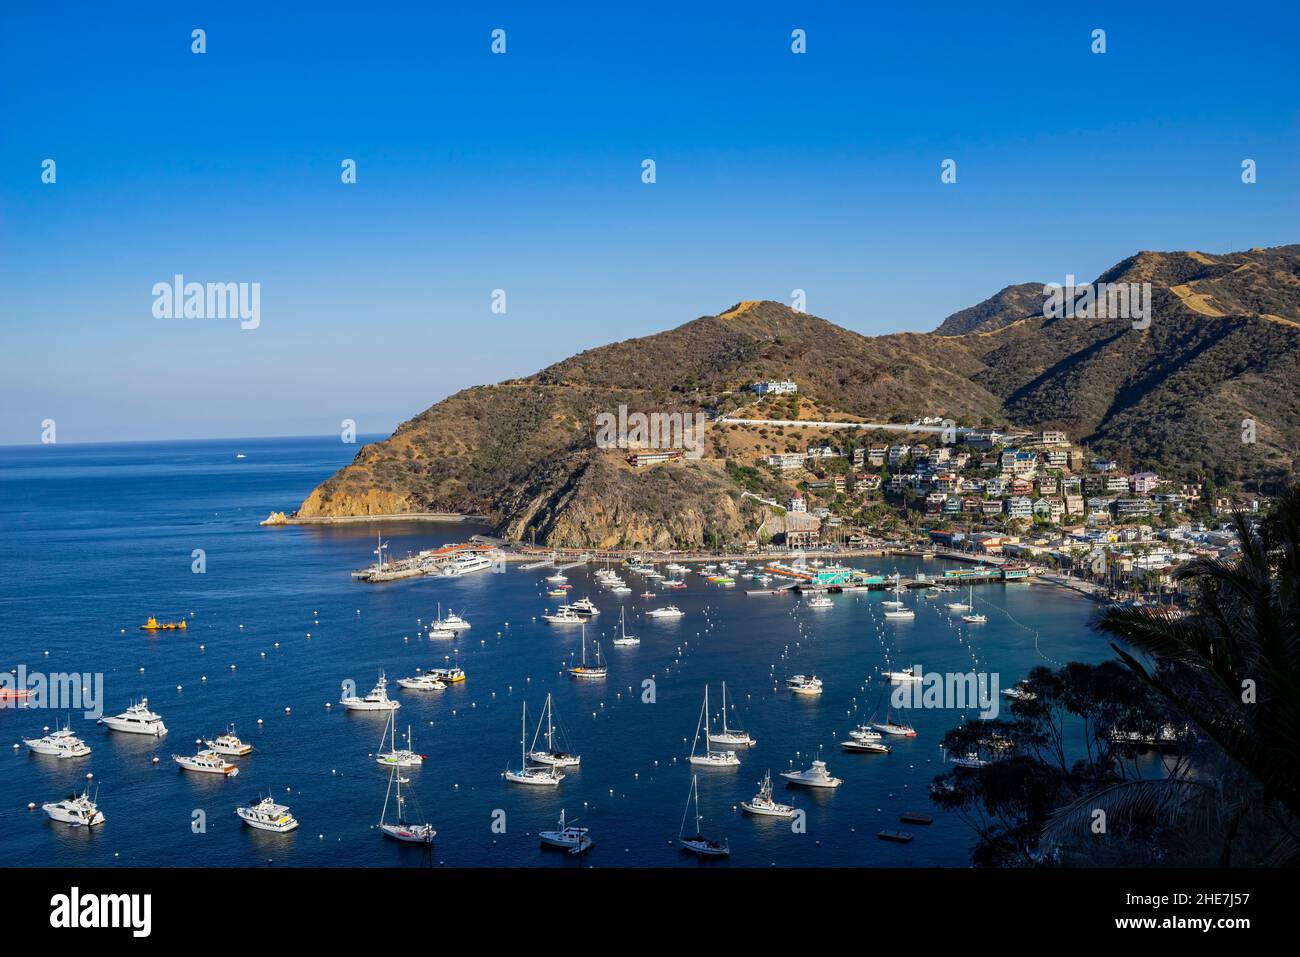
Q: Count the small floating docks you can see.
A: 2